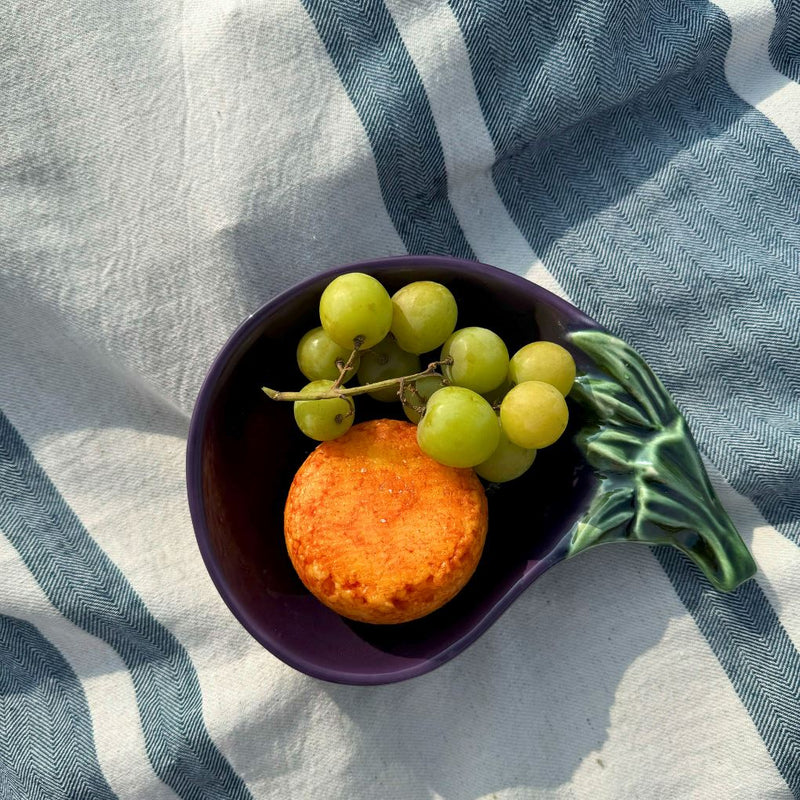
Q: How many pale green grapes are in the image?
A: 12